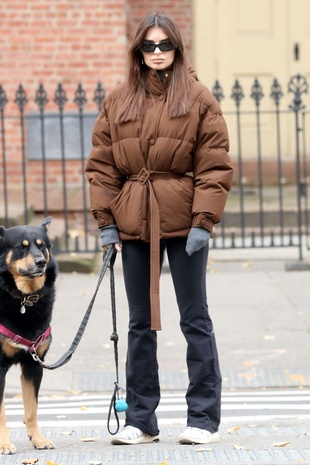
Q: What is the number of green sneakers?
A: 0